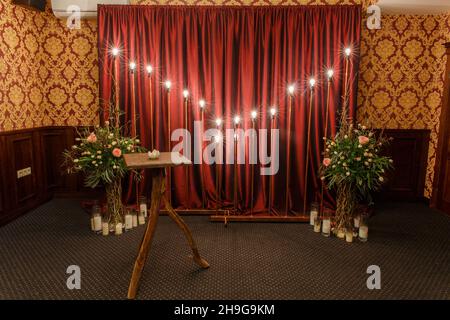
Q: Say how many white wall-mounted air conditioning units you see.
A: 1